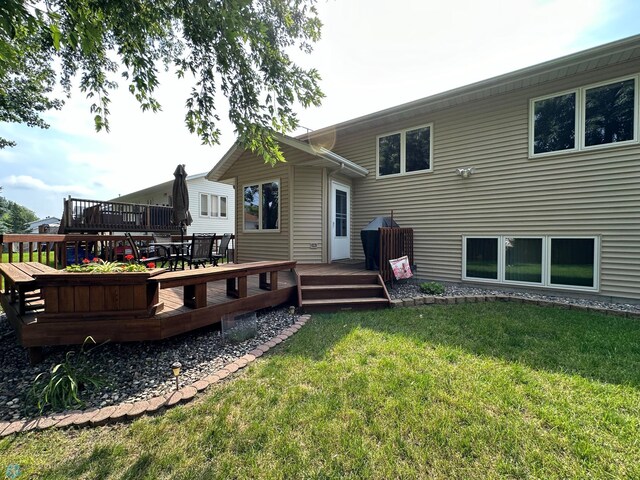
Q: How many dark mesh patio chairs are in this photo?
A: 4